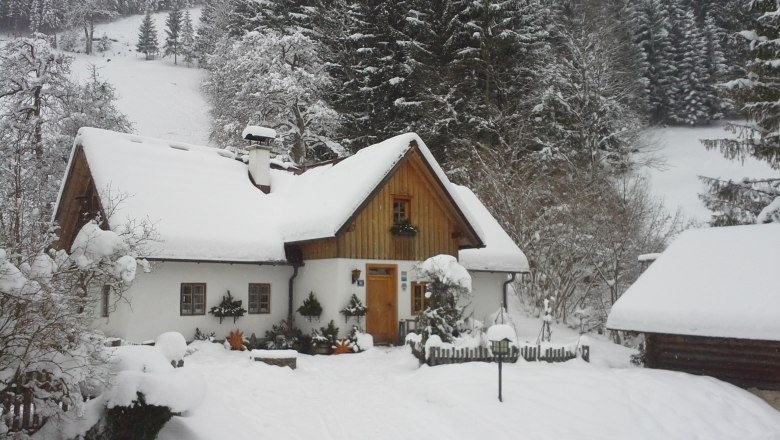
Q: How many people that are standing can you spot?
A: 0